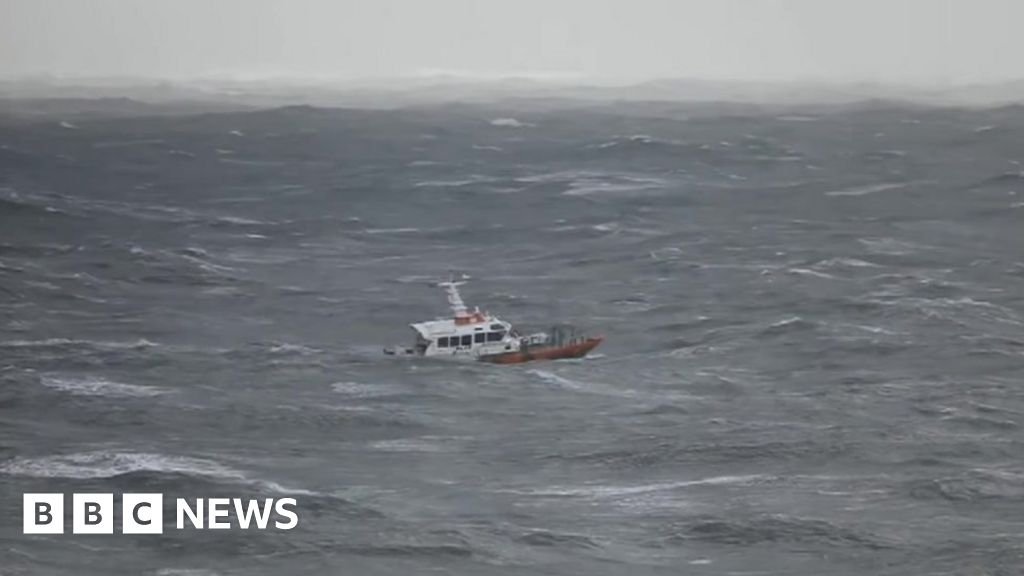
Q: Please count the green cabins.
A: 0